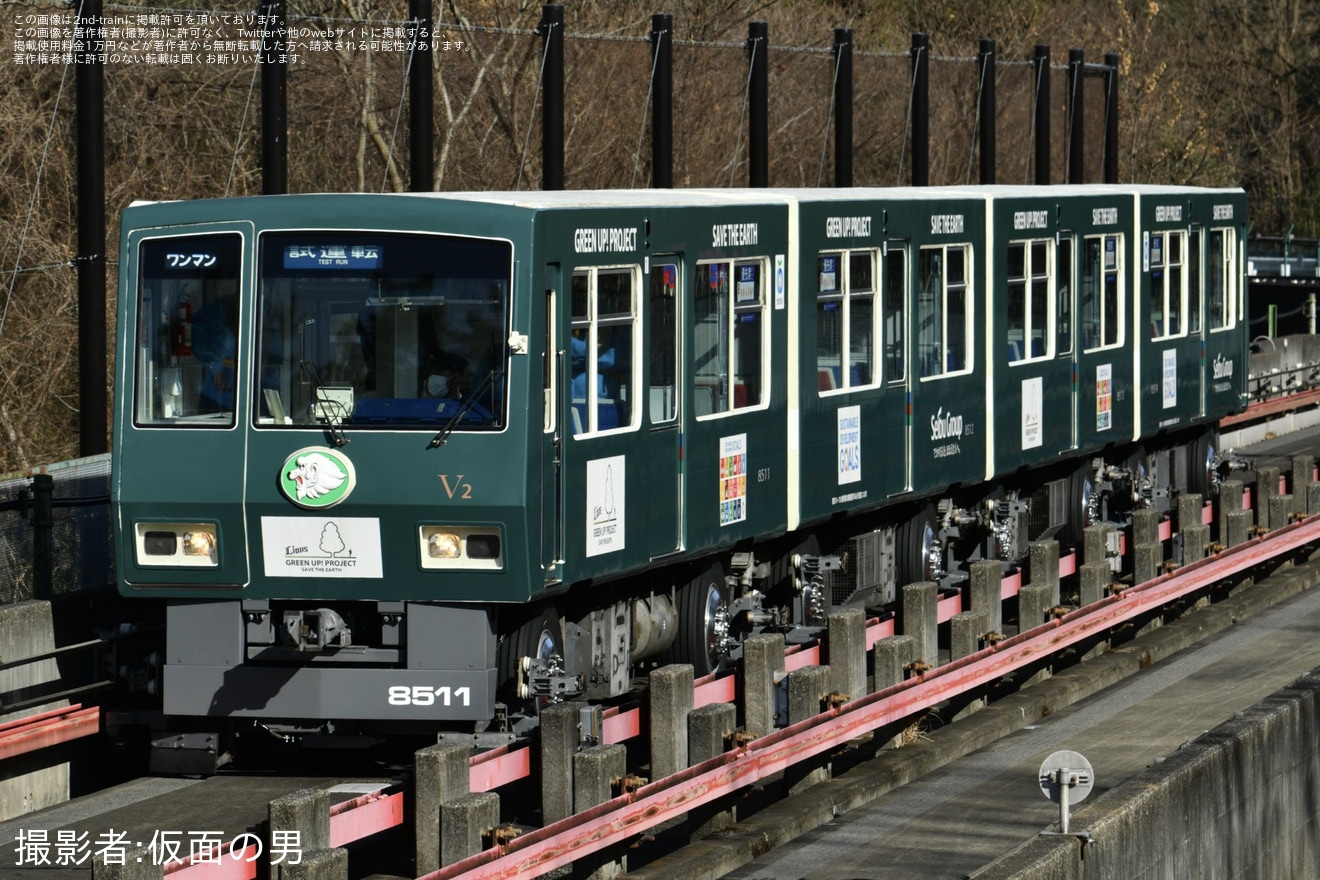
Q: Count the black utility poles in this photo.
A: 12